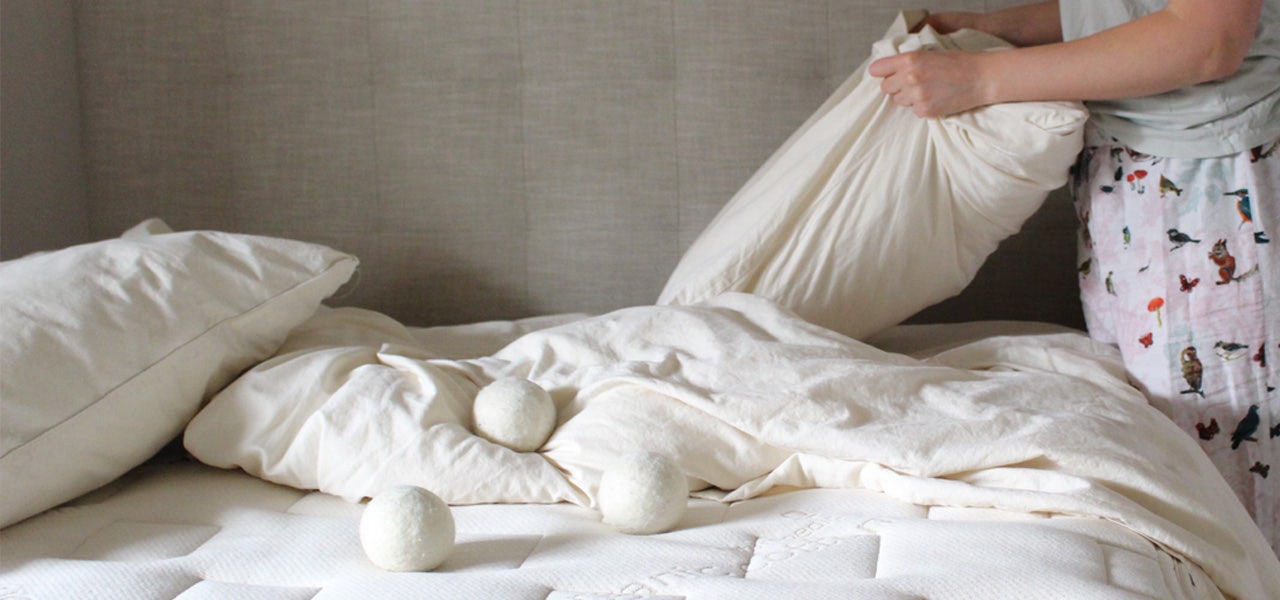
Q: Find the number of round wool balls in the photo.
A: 3